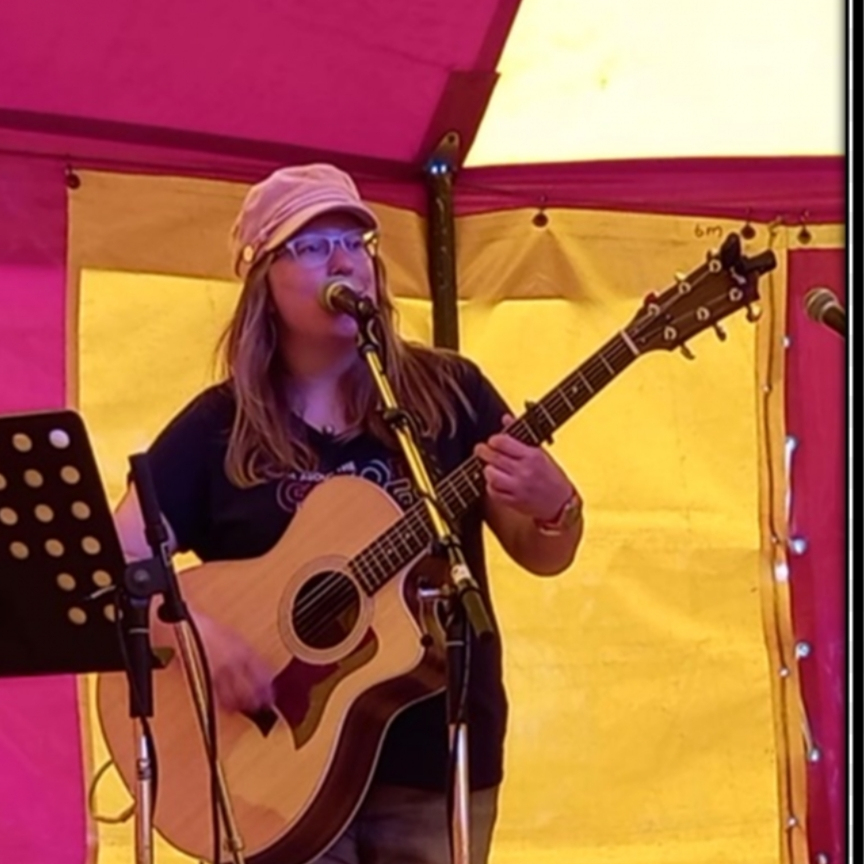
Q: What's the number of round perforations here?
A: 15